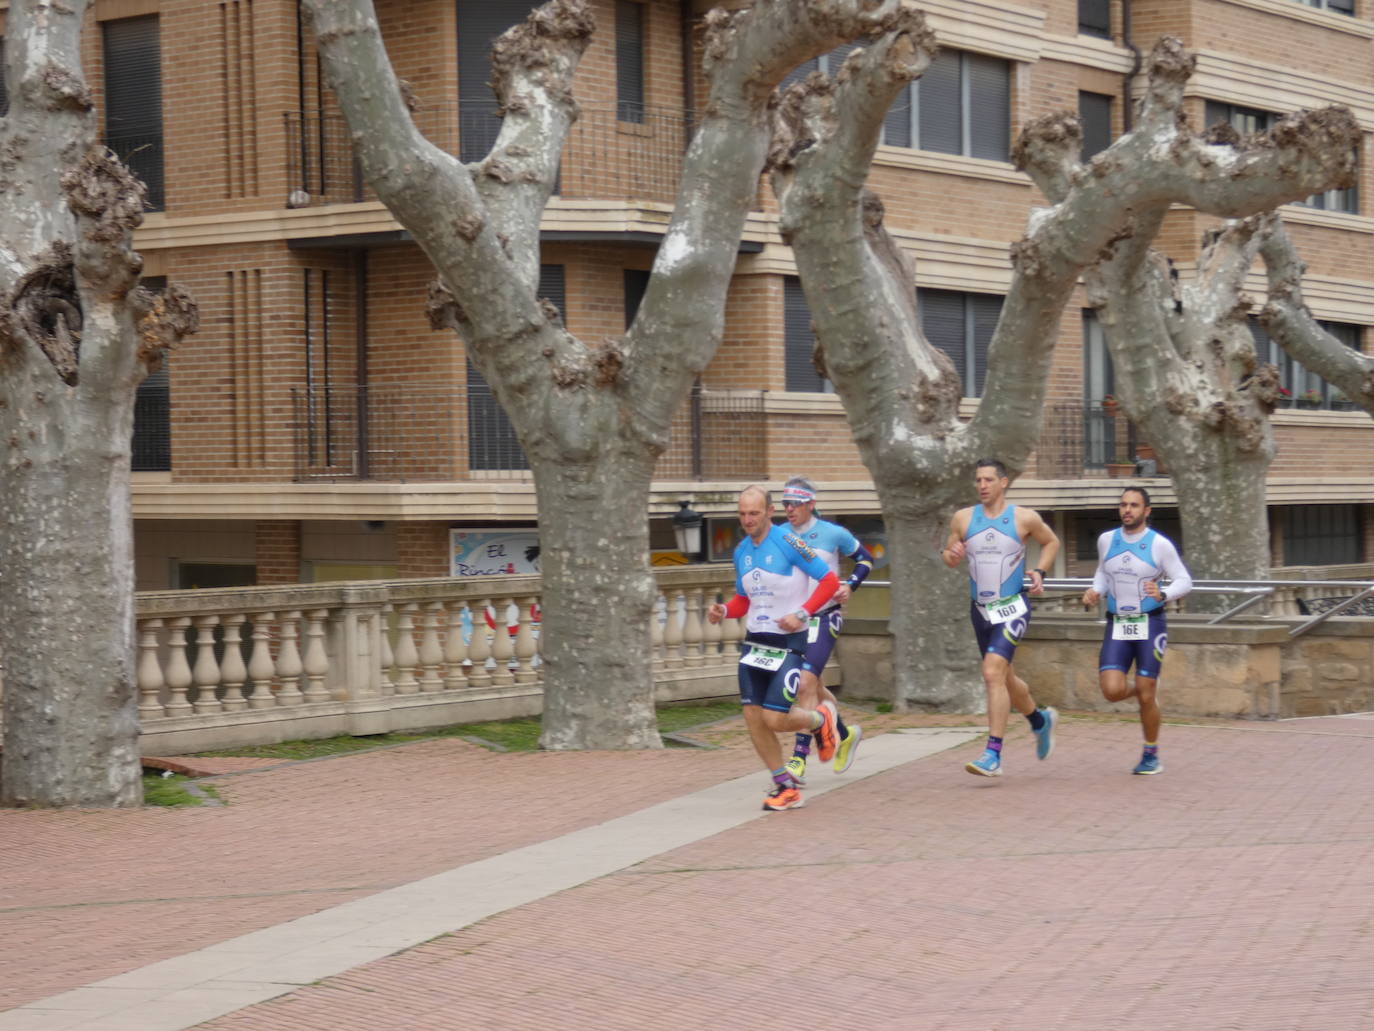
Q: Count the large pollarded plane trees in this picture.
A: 4